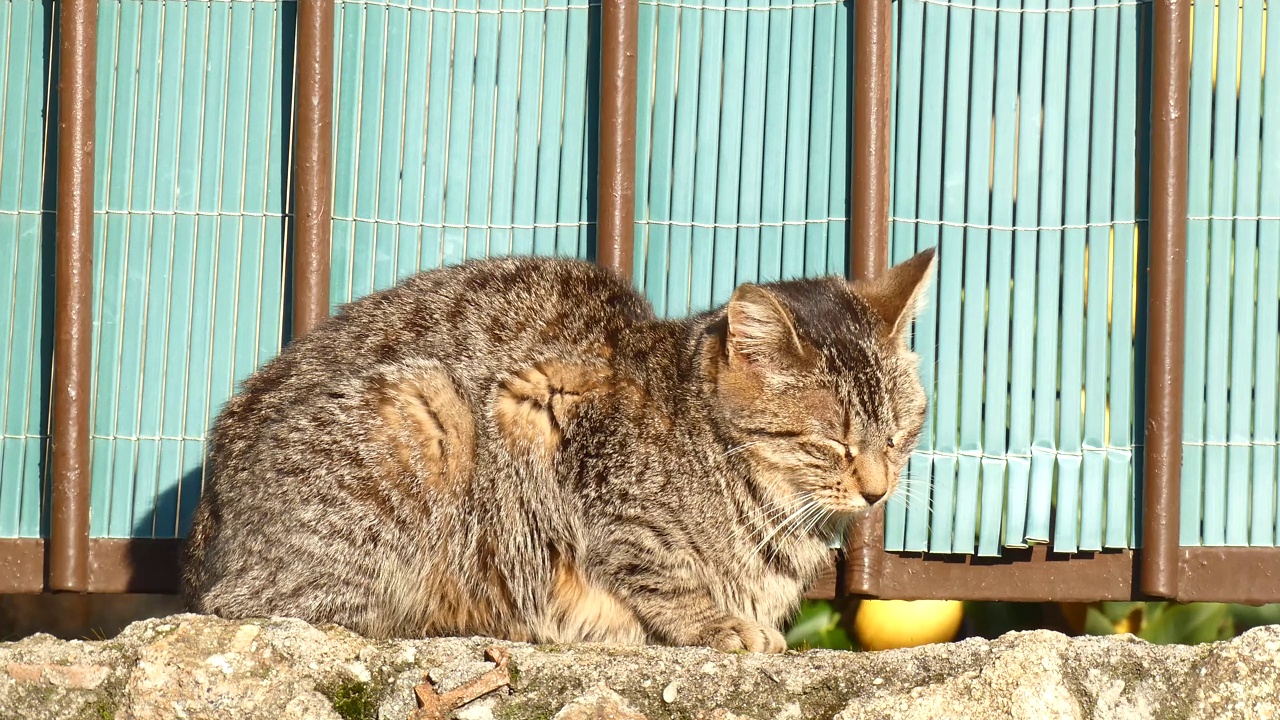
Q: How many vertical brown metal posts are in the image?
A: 5